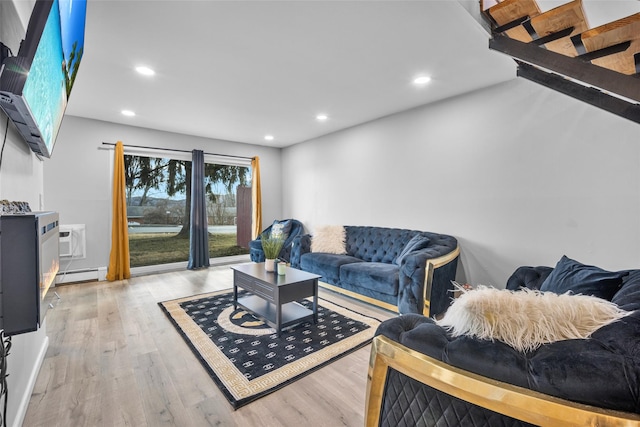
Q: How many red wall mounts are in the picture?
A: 0